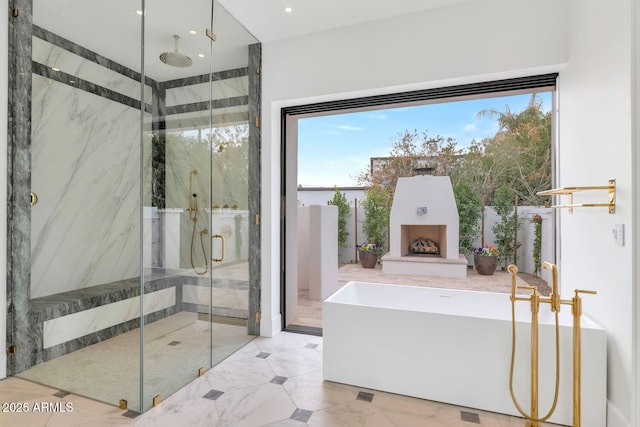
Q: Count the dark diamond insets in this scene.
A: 9